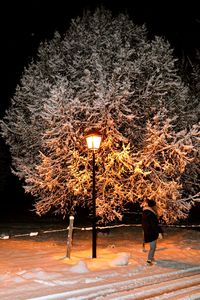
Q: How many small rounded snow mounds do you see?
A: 2